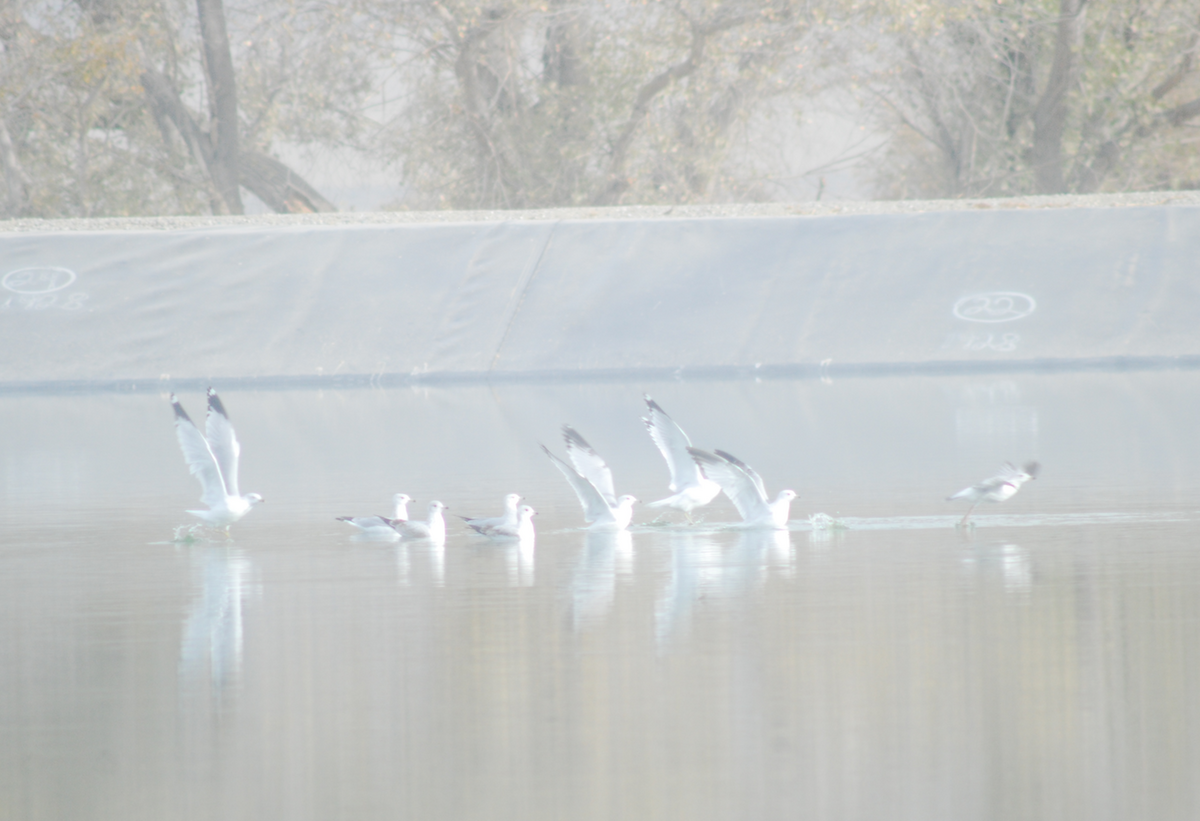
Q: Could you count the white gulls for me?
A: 9